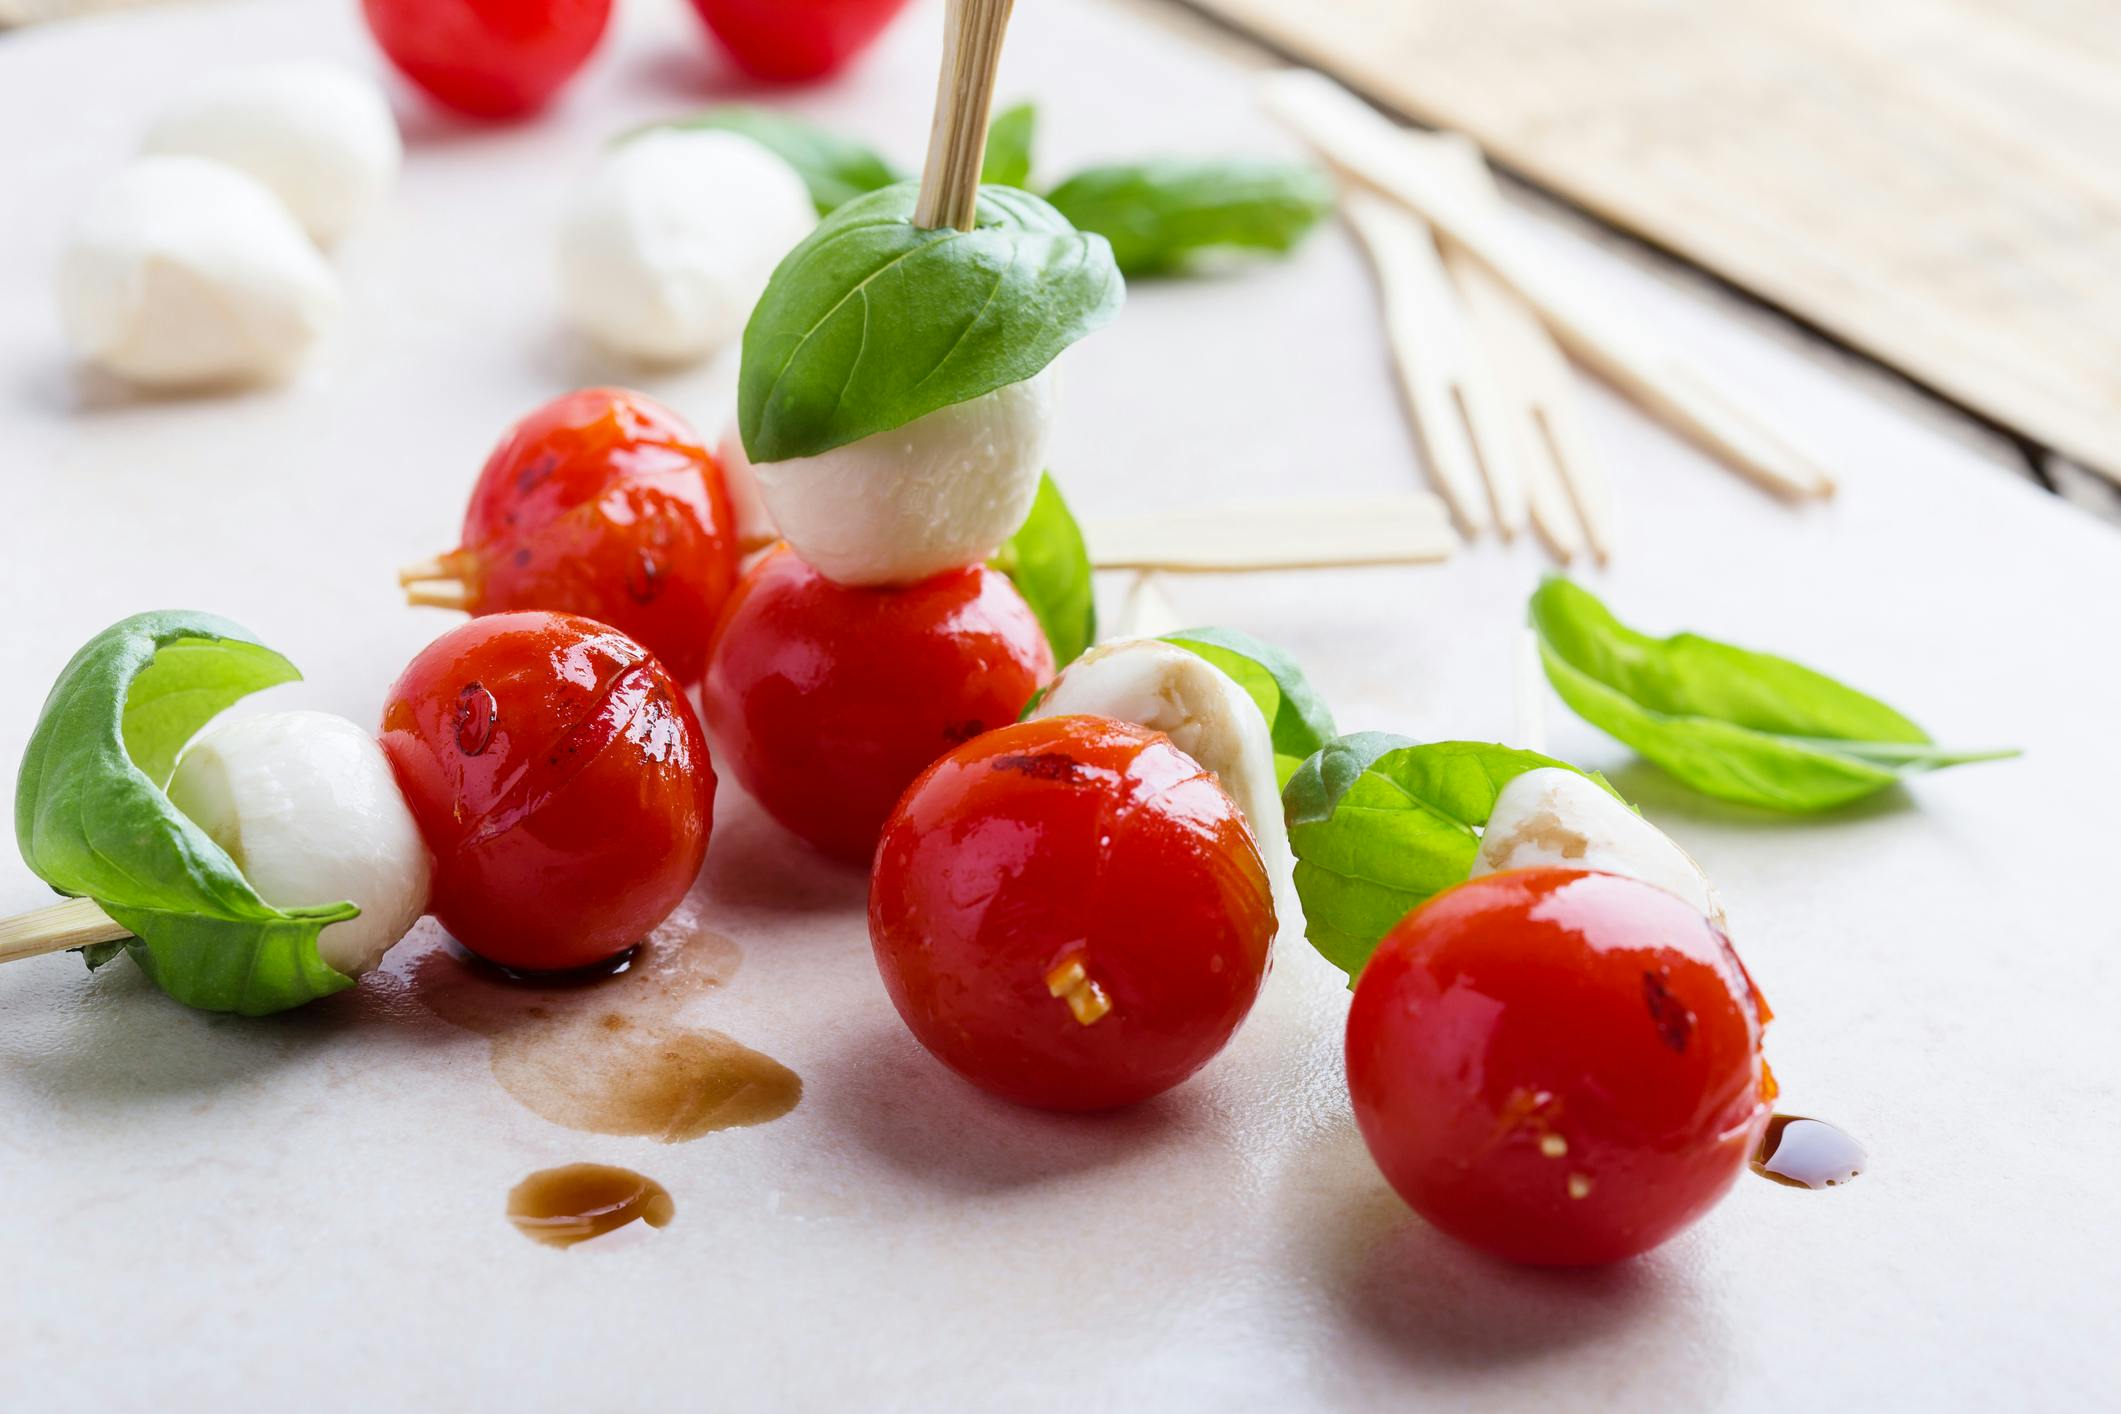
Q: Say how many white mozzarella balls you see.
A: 8